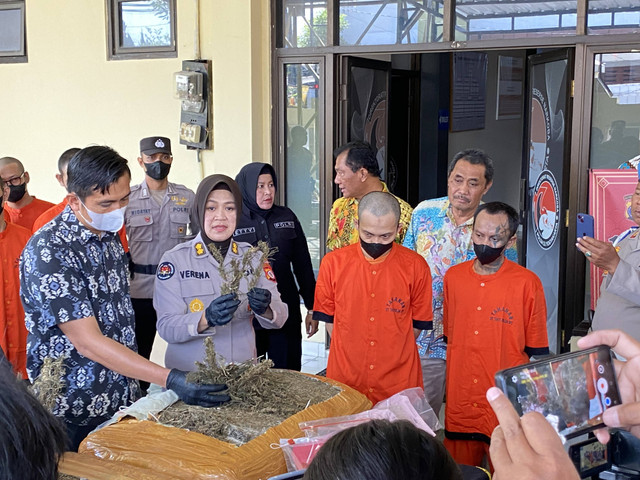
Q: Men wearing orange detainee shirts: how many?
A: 5